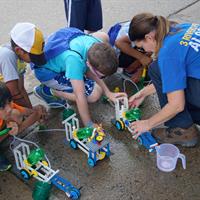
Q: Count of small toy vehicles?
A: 3